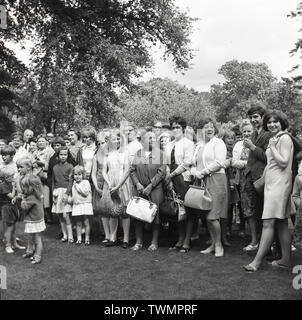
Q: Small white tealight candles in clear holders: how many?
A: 0